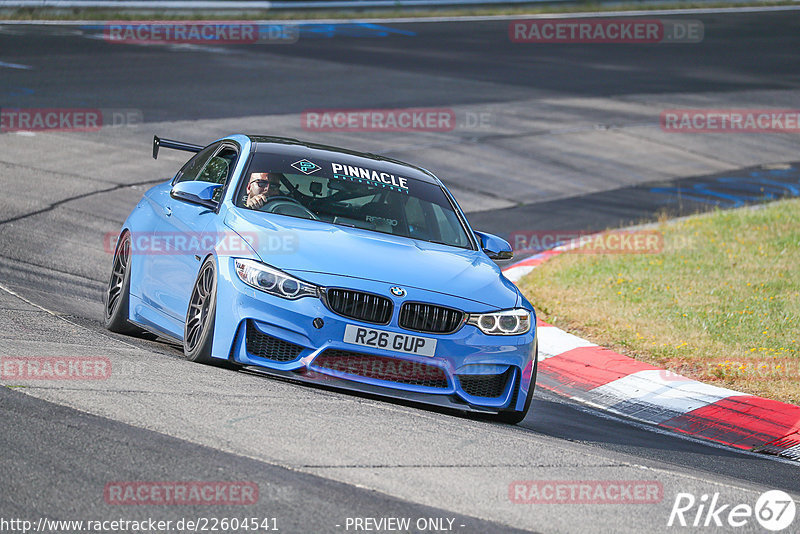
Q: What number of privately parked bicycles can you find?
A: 0